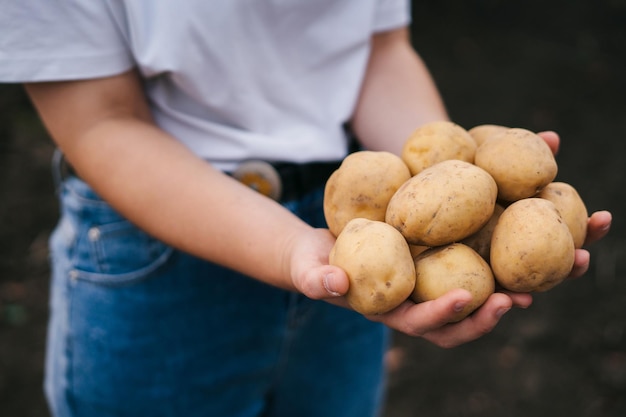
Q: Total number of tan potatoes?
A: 10